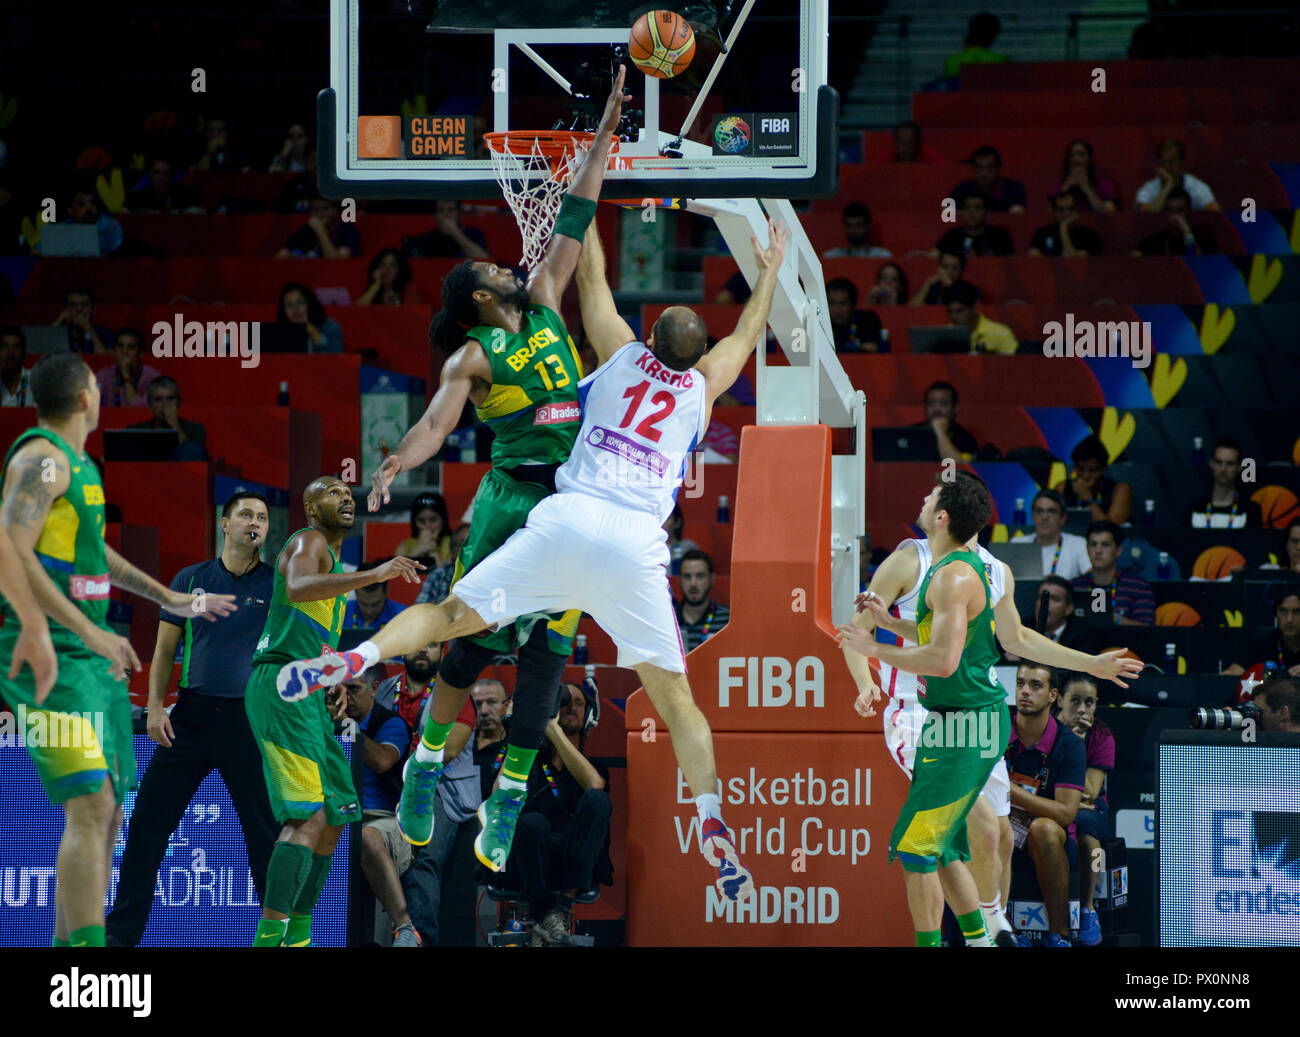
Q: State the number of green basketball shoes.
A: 2